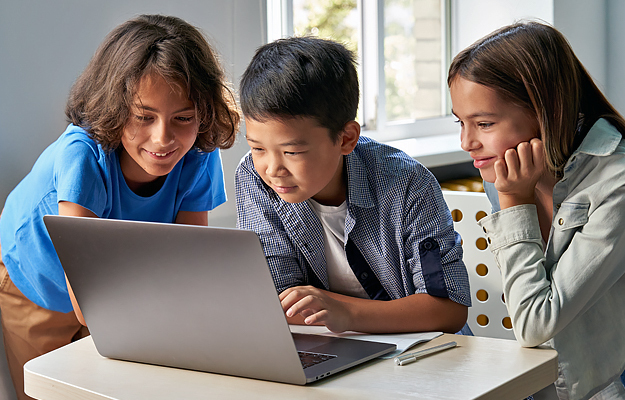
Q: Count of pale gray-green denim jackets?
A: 1